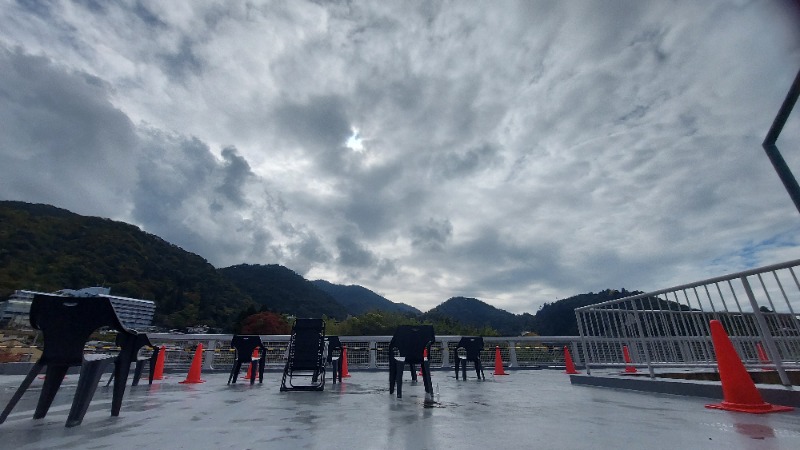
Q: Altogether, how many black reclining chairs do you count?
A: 1